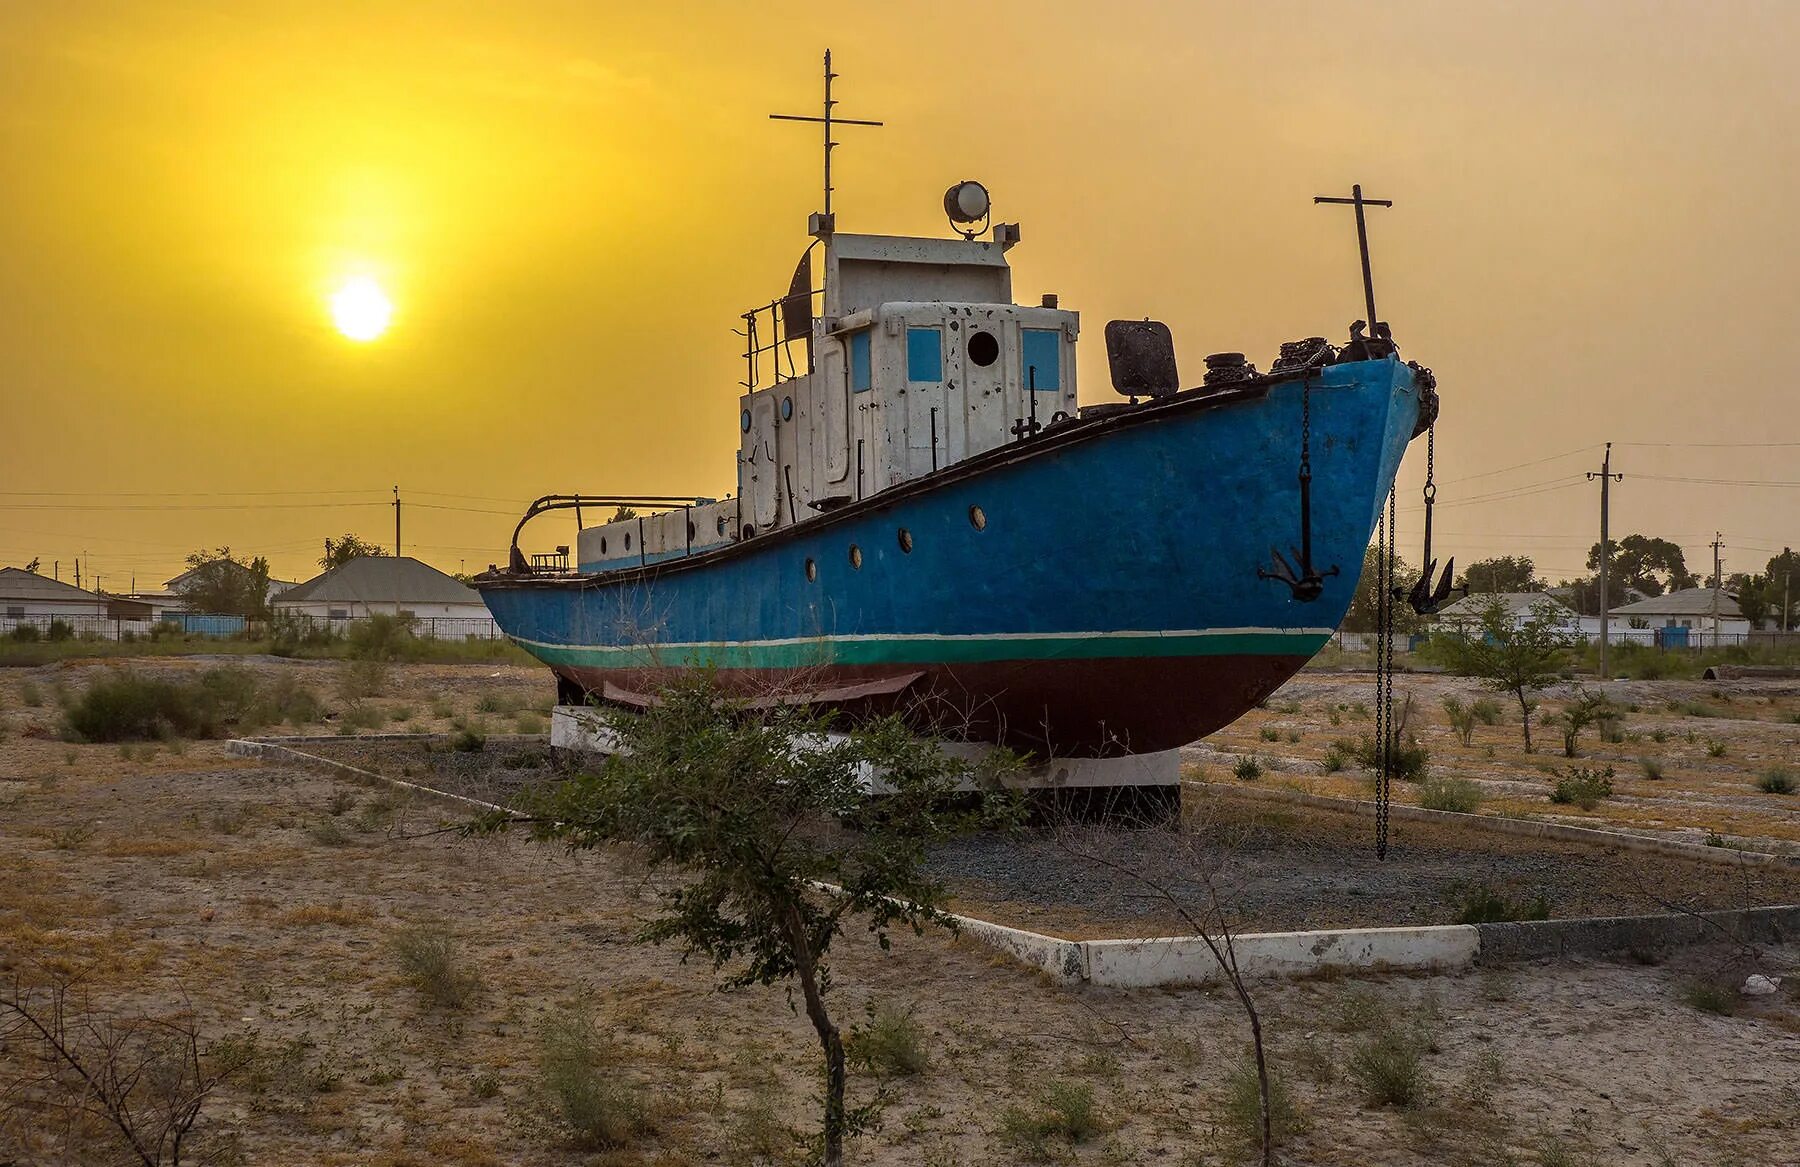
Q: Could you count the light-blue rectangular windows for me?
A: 3